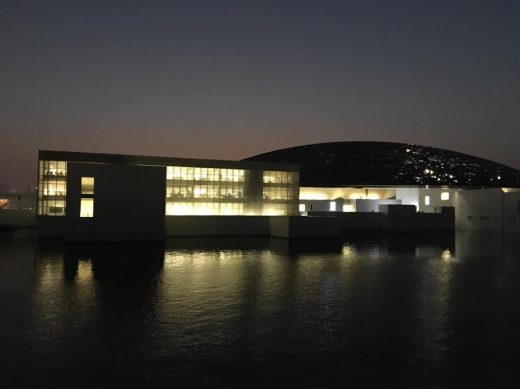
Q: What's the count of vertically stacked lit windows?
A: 2